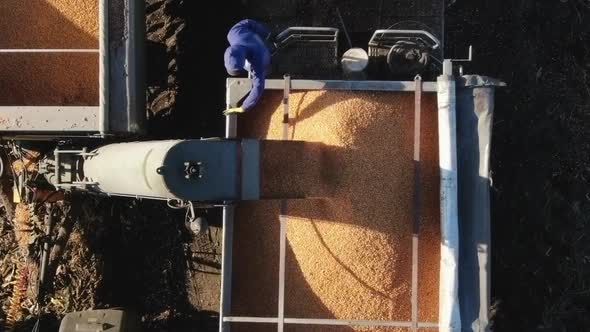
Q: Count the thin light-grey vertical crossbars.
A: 2